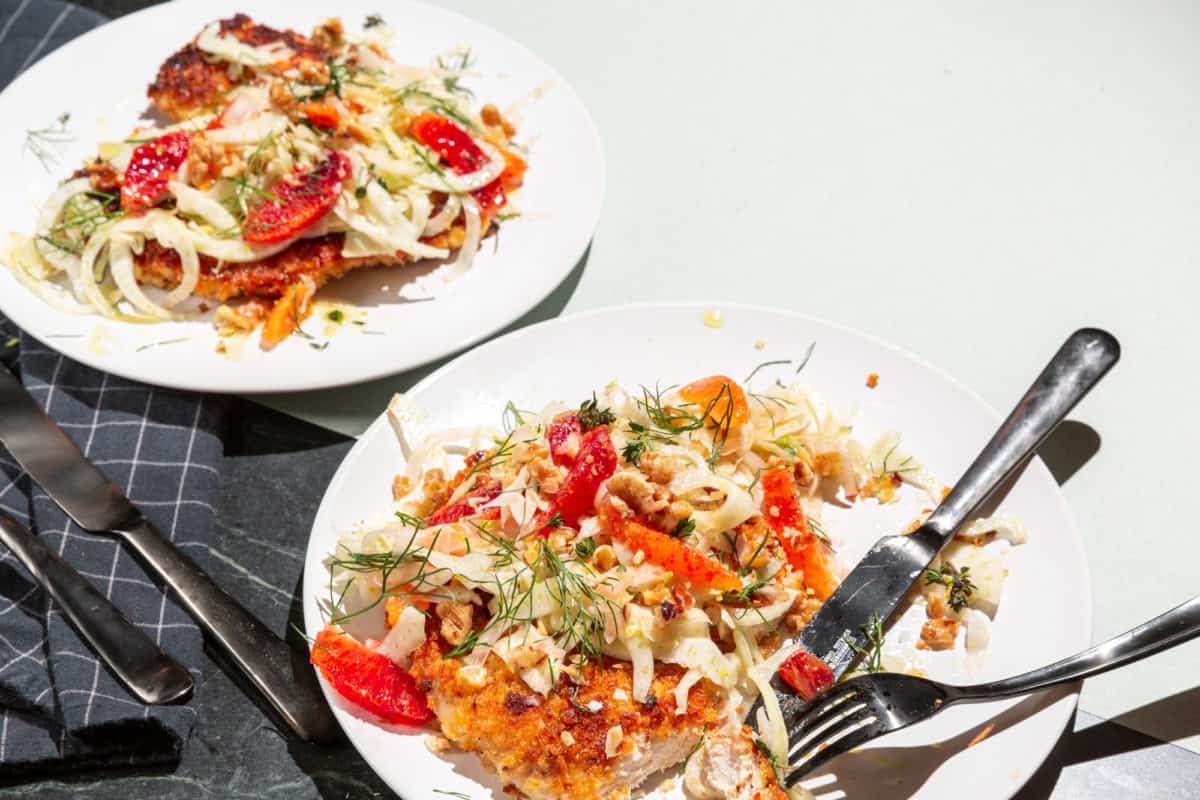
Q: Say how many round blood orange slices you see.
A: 0